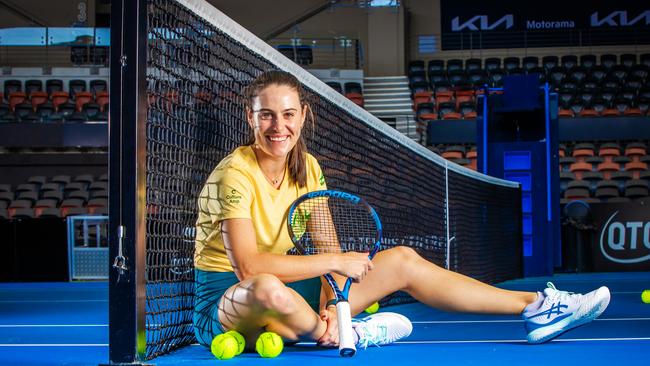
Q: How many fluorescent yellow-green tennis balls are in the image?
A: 5